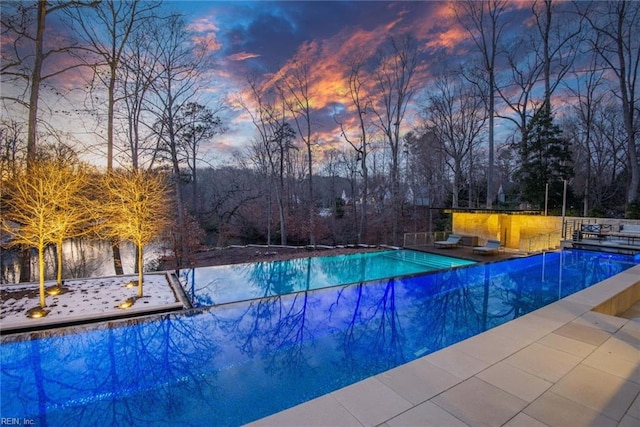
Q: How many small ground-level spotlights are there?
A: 4